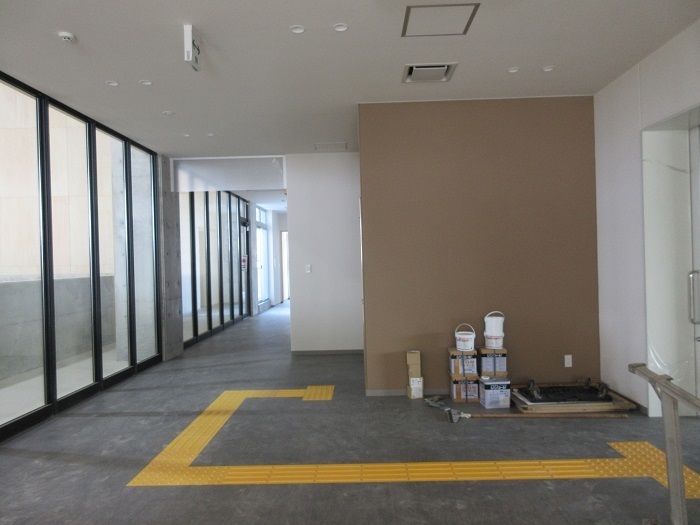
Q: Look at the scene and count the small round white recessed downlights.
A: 9